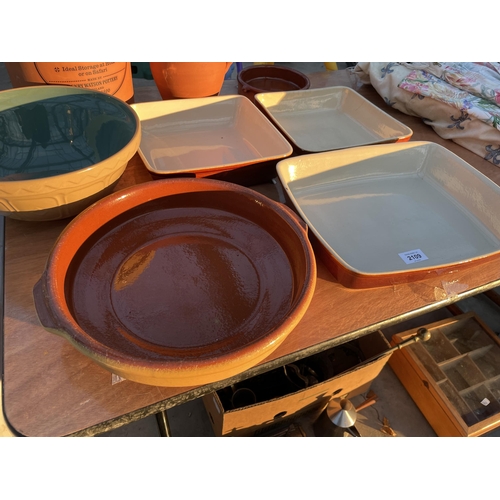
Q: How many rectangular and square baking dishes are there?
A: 3